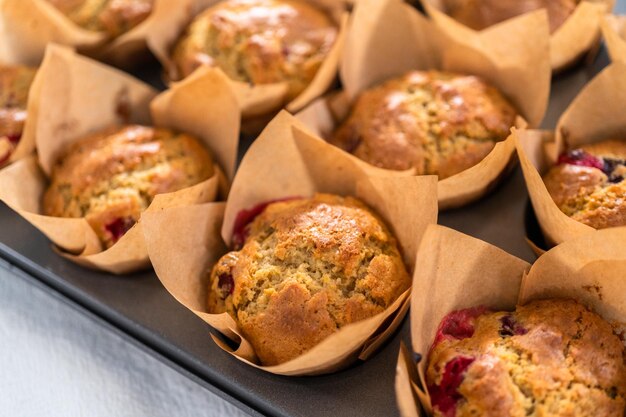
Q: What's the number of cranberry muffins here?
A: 9